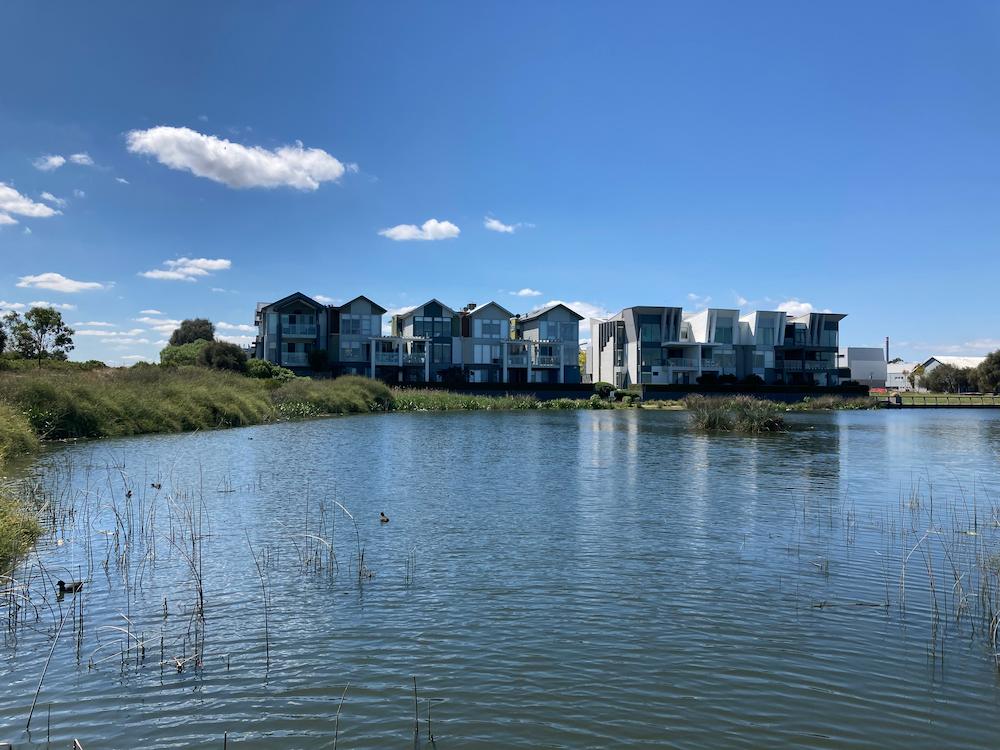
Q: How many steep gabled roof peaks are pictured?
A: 5